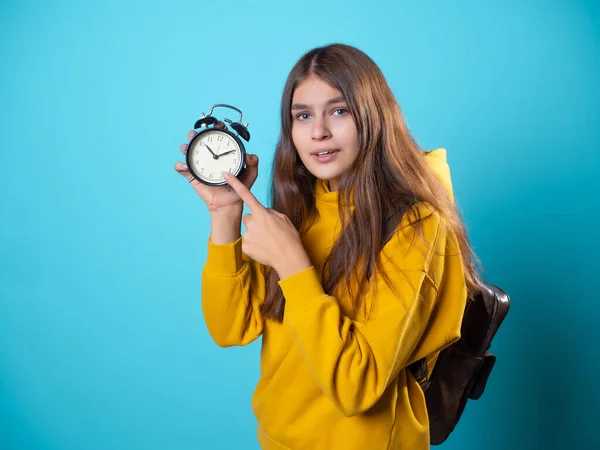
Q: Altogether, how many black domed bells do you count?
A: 2